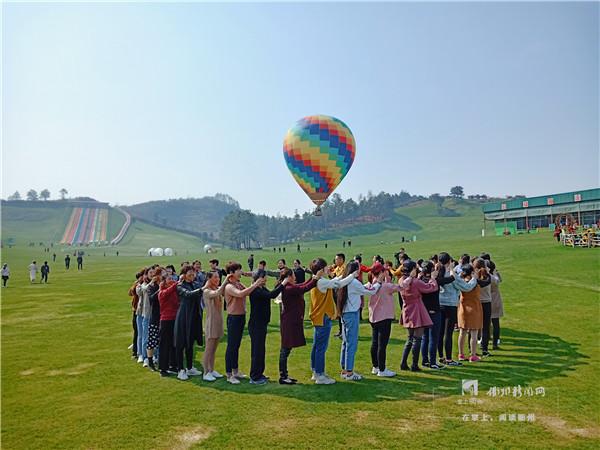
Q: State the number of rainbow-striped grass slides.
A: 1